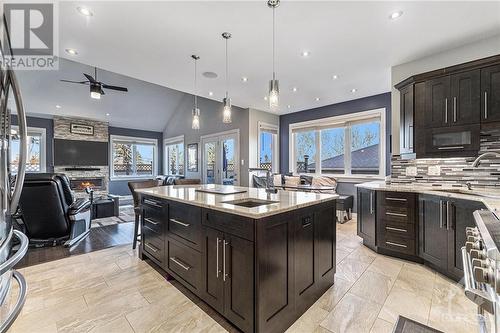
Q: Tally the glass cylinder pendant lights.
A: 3